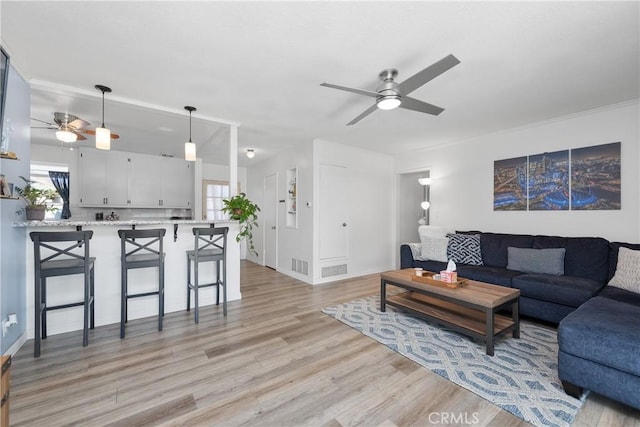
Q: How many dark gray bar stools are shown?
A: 3